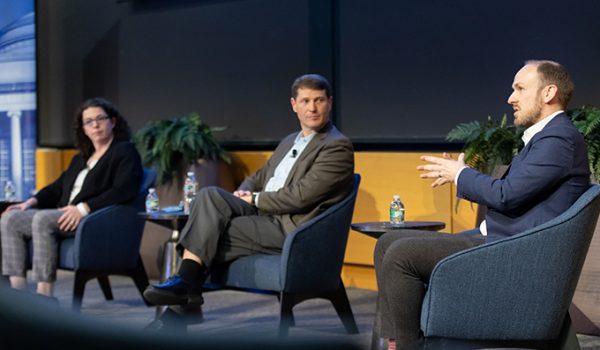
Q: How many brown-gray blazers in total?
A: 1